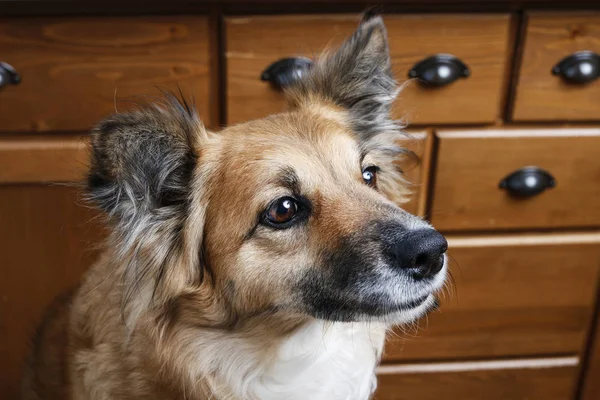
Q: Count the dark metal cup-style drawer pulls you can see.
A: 5